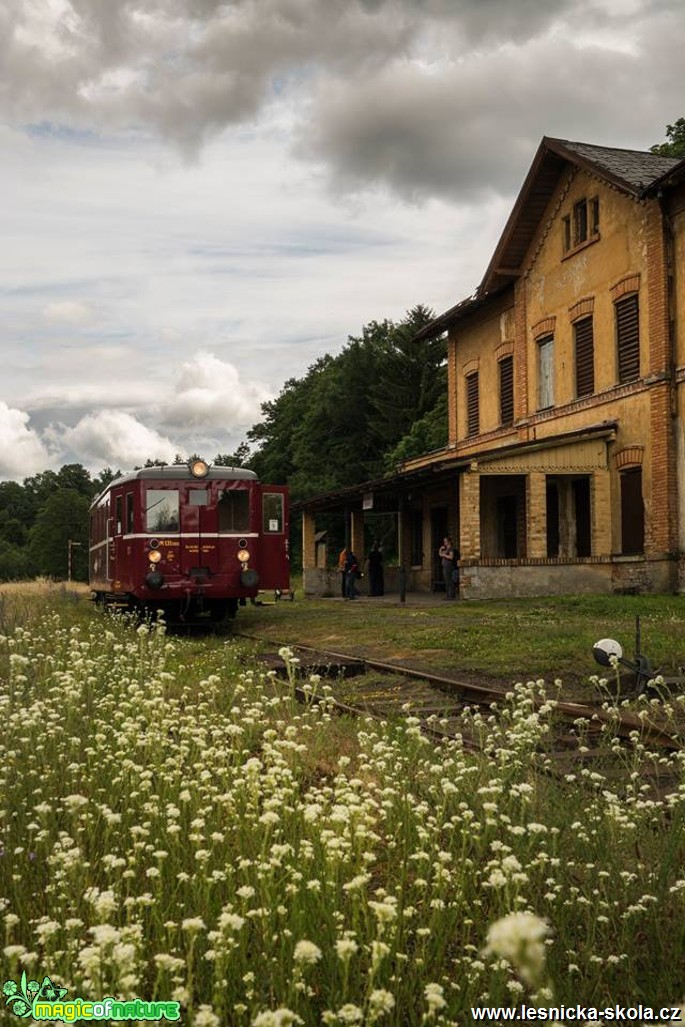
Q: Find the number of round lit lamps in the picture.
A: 3